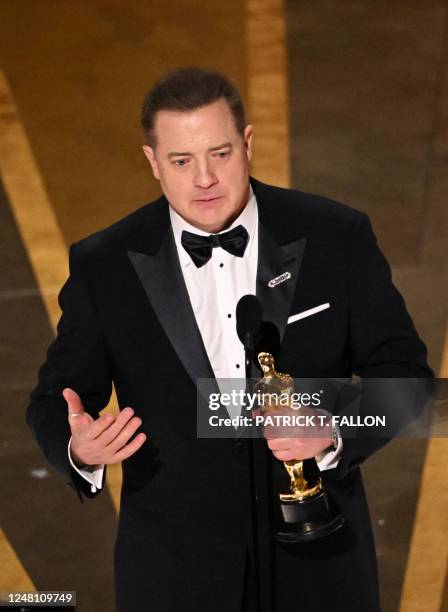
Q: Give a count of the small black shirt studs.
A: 3